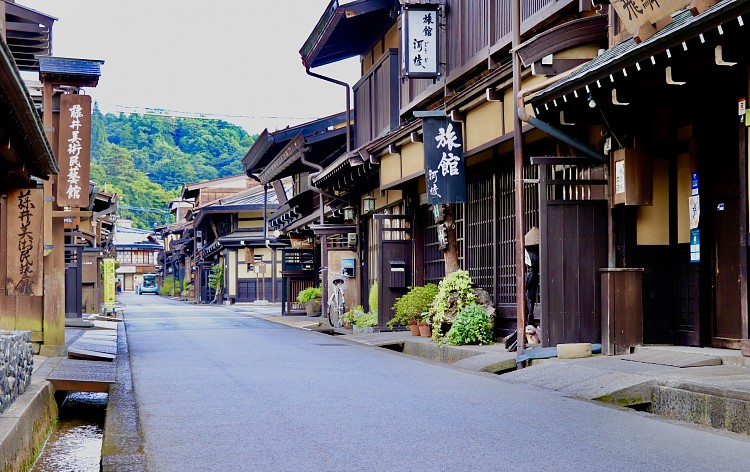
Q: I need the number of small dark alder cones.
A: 0